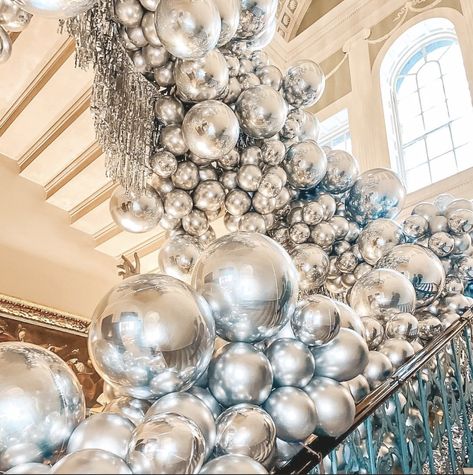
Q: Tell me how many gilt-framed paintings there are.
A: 1